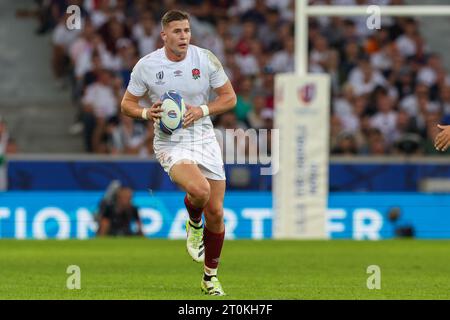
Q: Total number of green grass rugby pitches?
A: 1